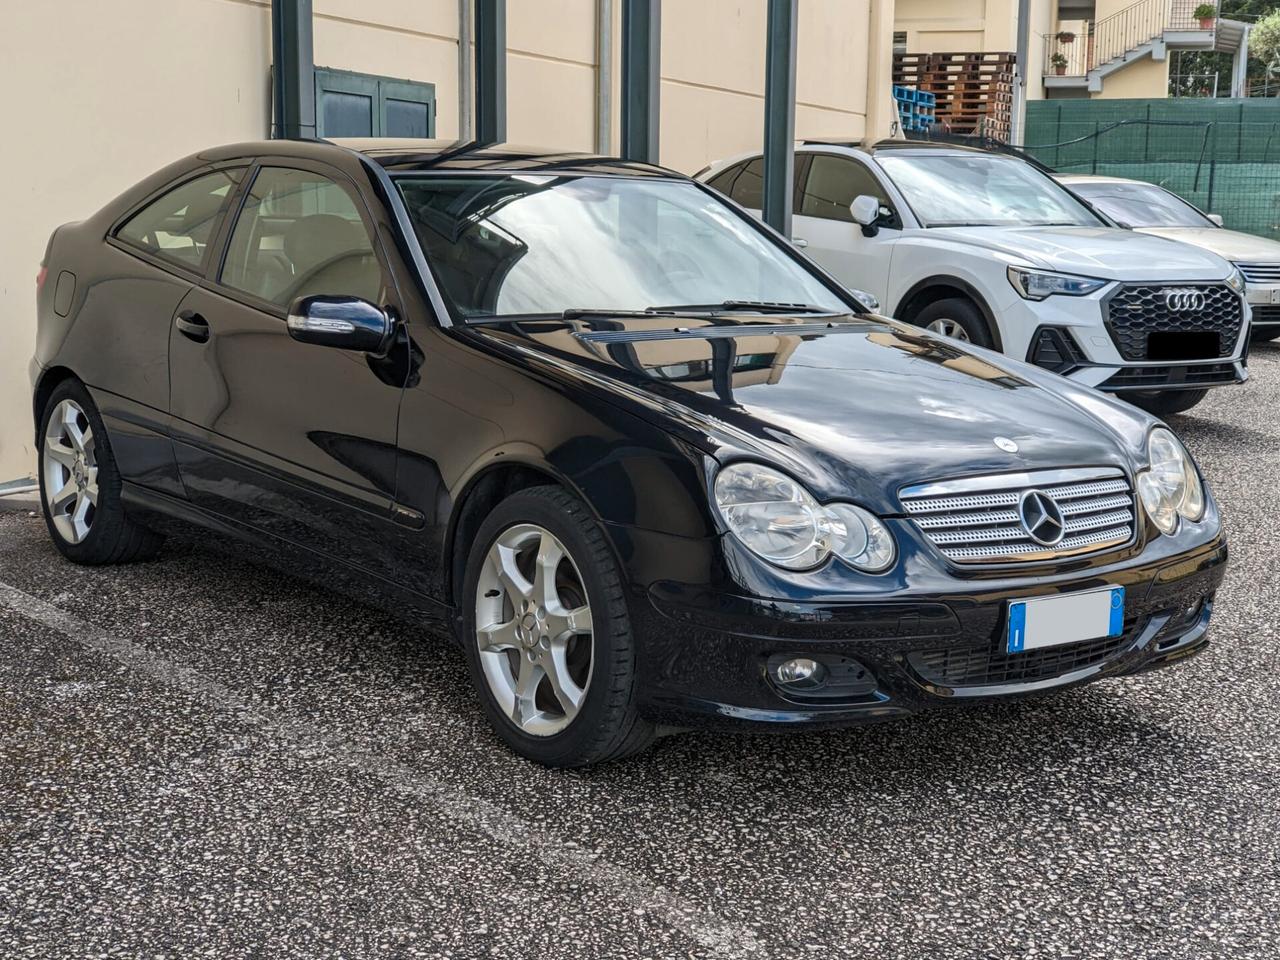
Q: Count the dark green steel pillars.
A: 4